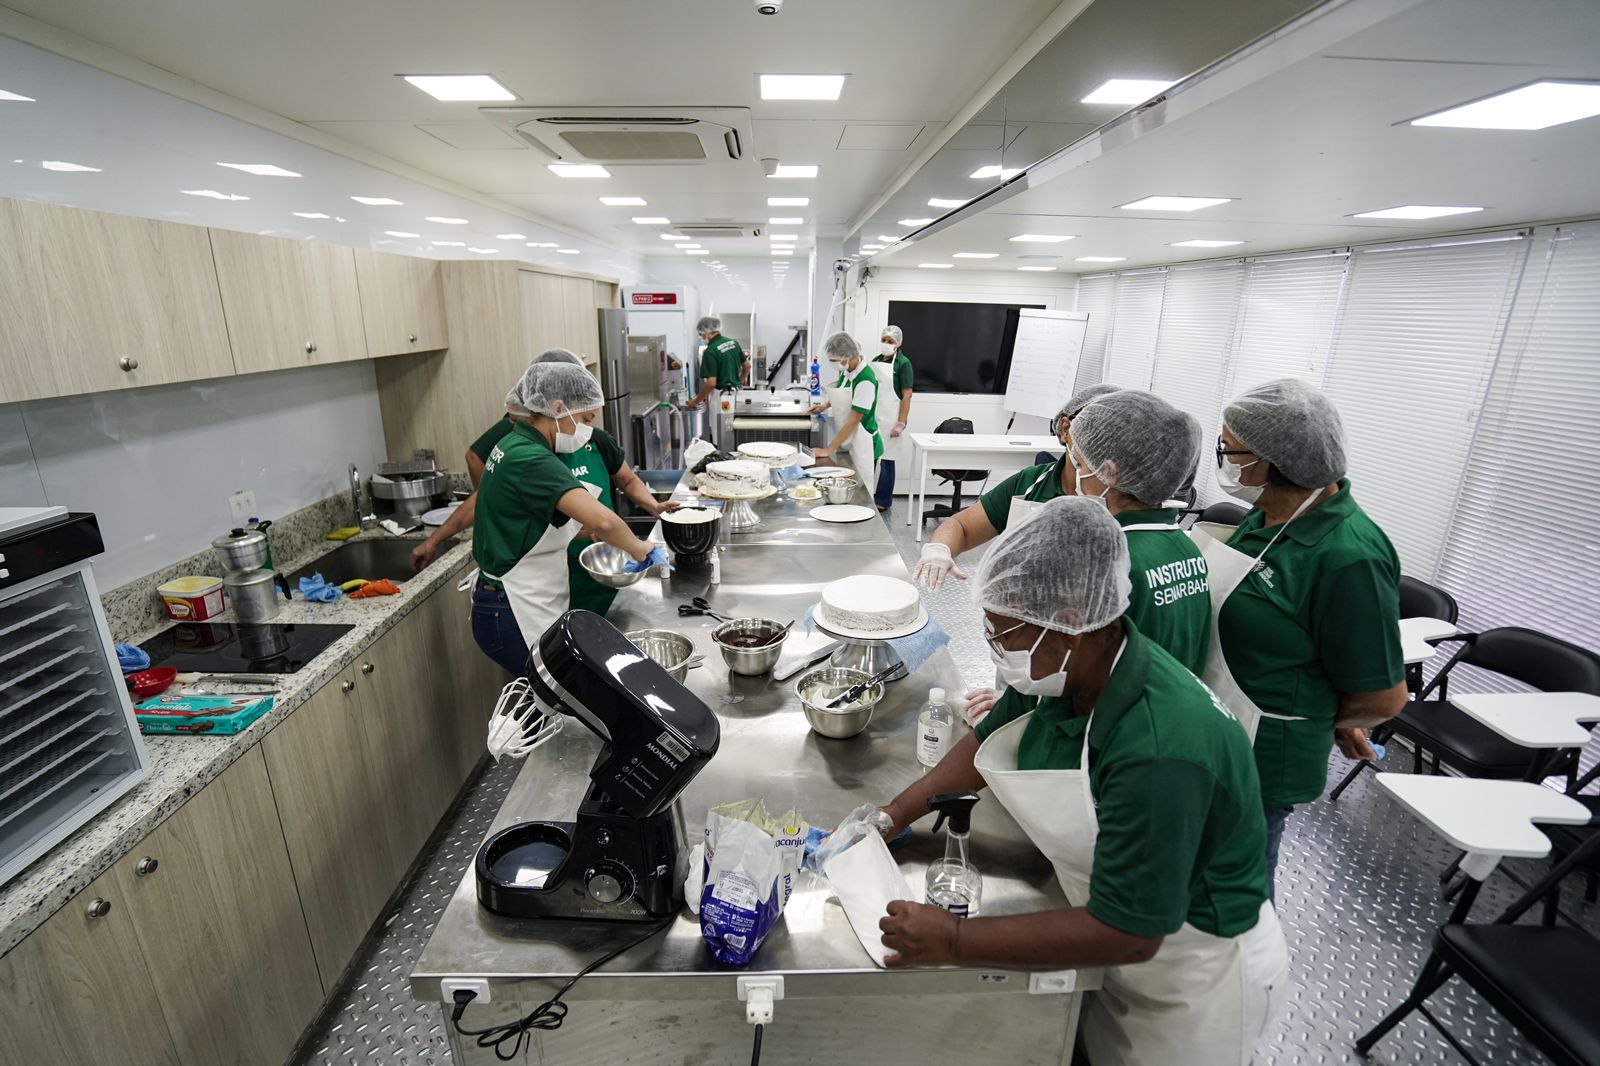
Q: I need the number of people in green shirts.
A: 10